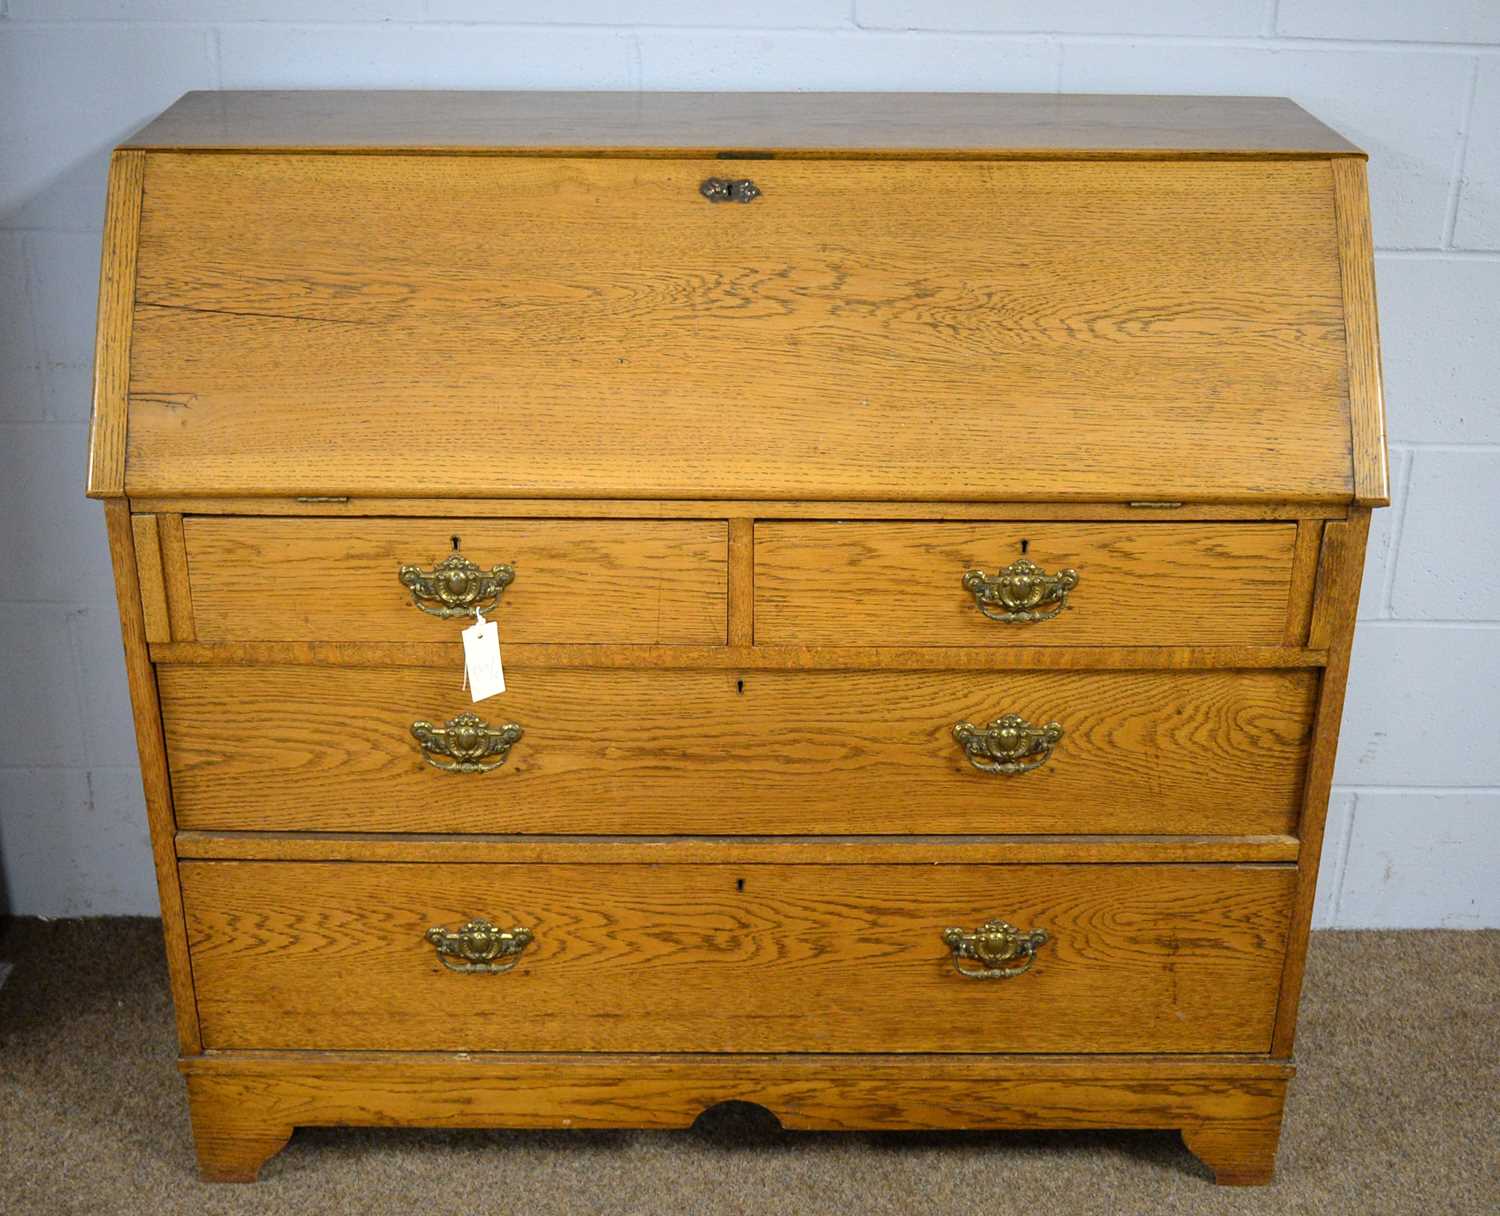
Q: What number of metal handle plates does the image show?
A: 6